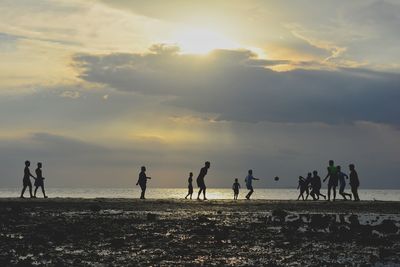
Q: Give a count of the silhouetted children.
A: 13